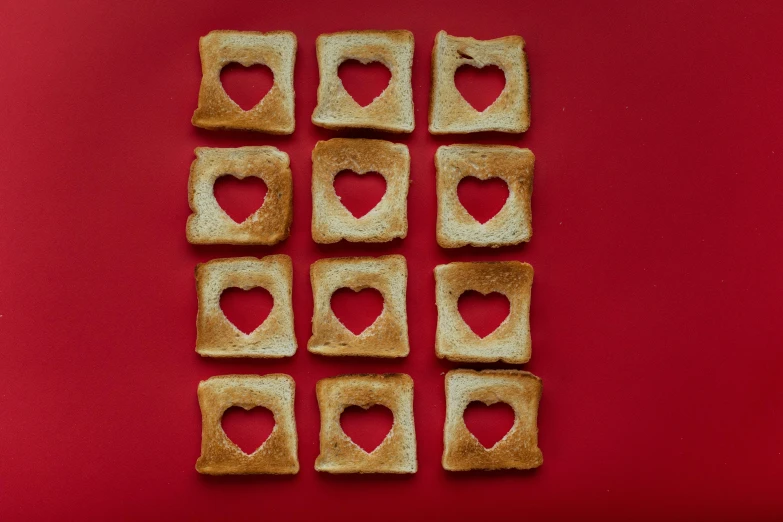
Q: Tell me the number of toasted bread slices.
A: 12